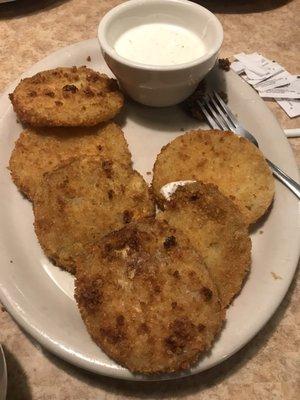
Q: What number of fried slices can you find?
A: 6